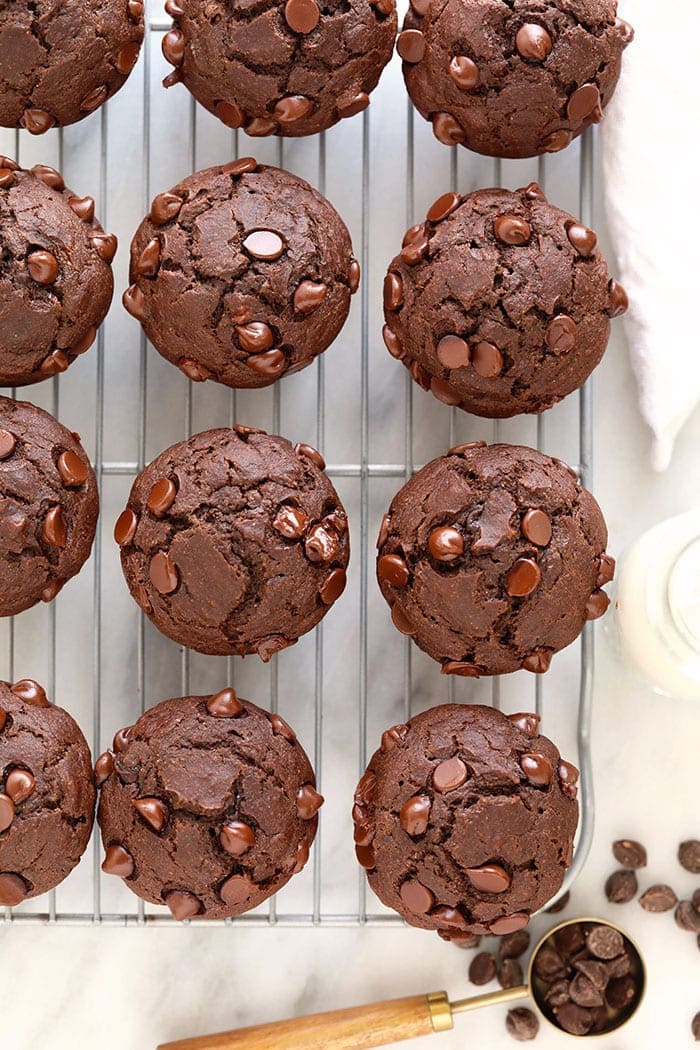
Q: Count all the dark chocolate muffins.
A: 12